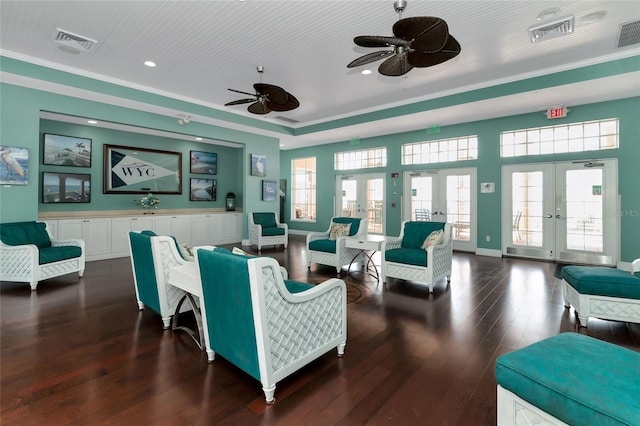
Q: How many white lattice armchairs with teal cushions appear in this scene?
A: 6